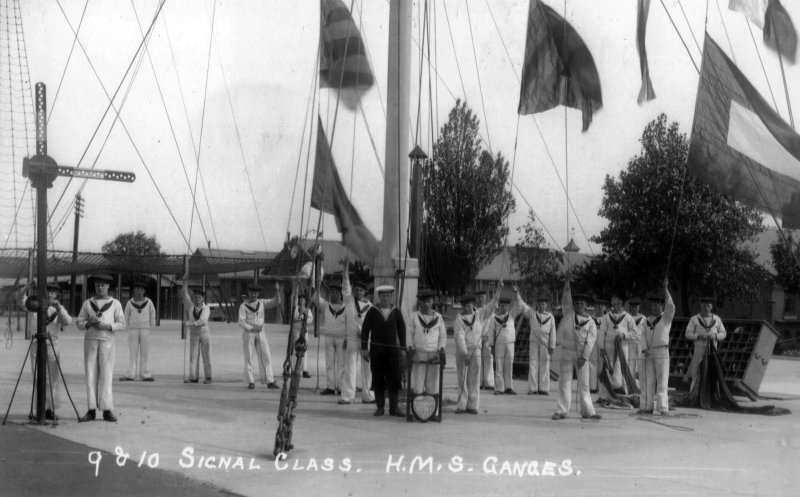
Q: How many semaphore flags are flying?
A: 6